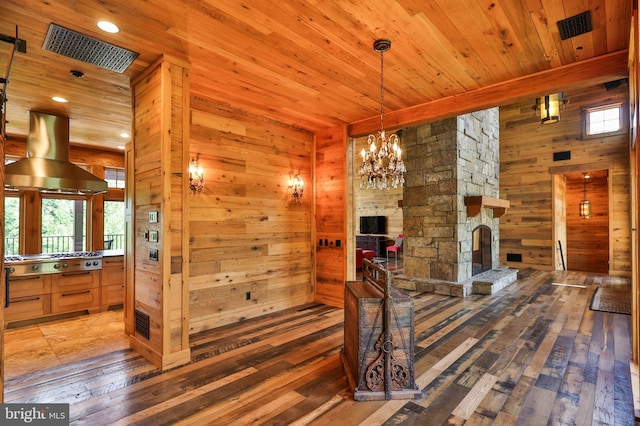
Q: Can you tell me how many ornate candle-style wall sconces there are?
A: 2